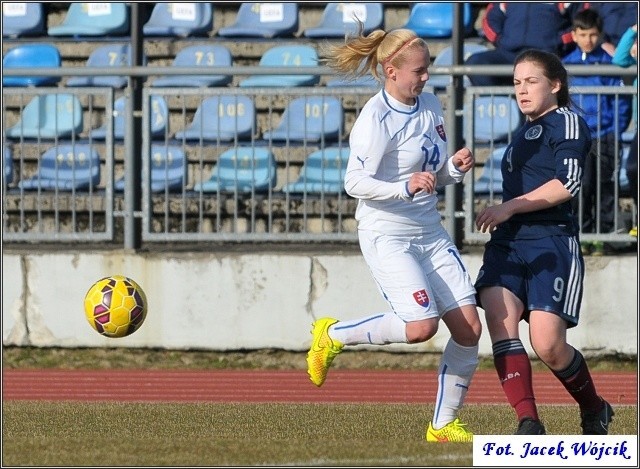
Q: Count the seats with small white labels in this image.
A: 5